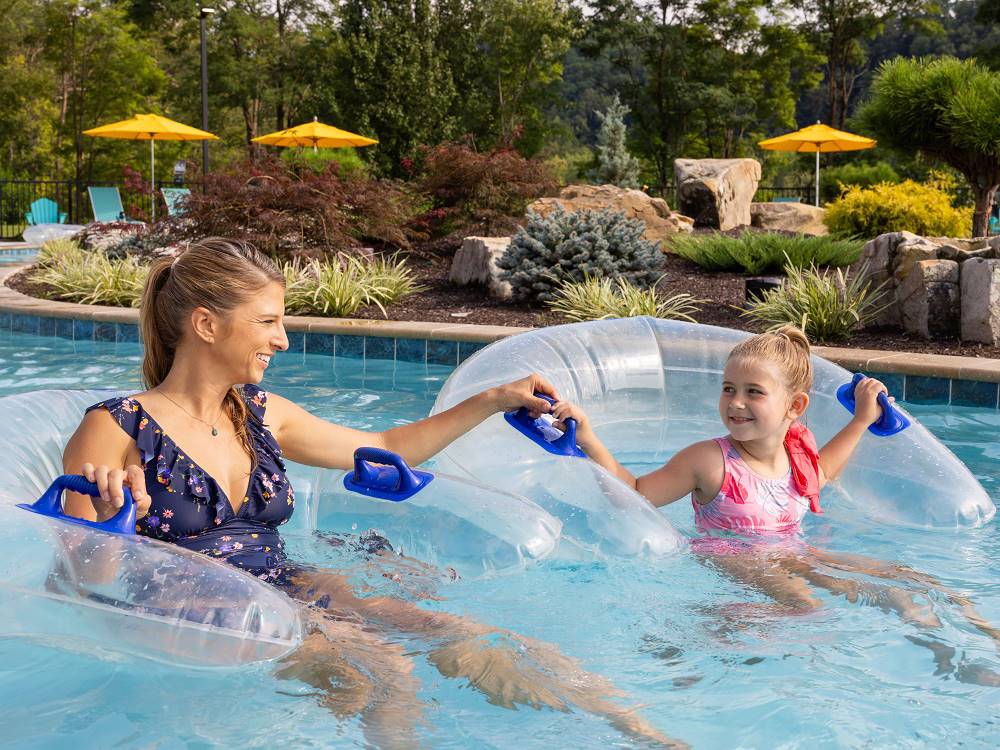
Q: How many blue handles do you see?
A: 4